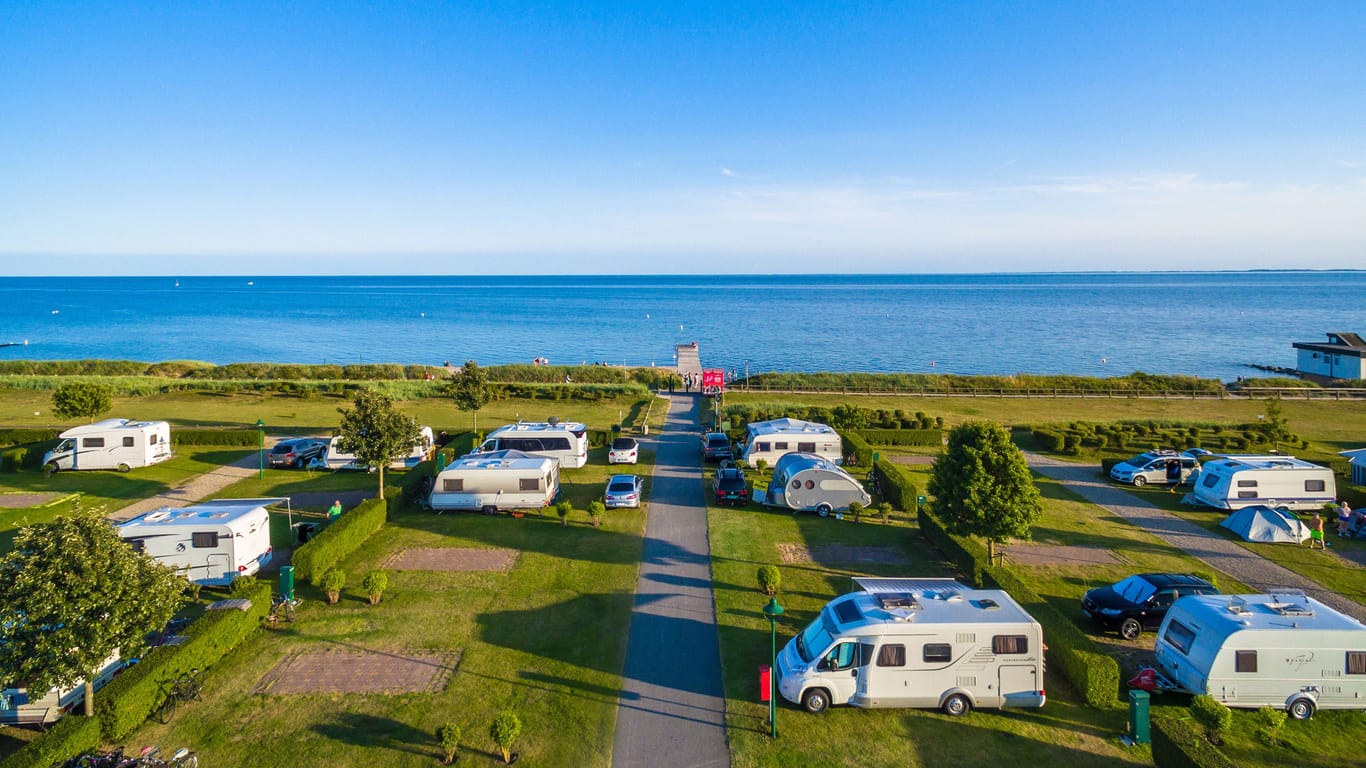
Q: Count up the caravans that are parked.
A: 11